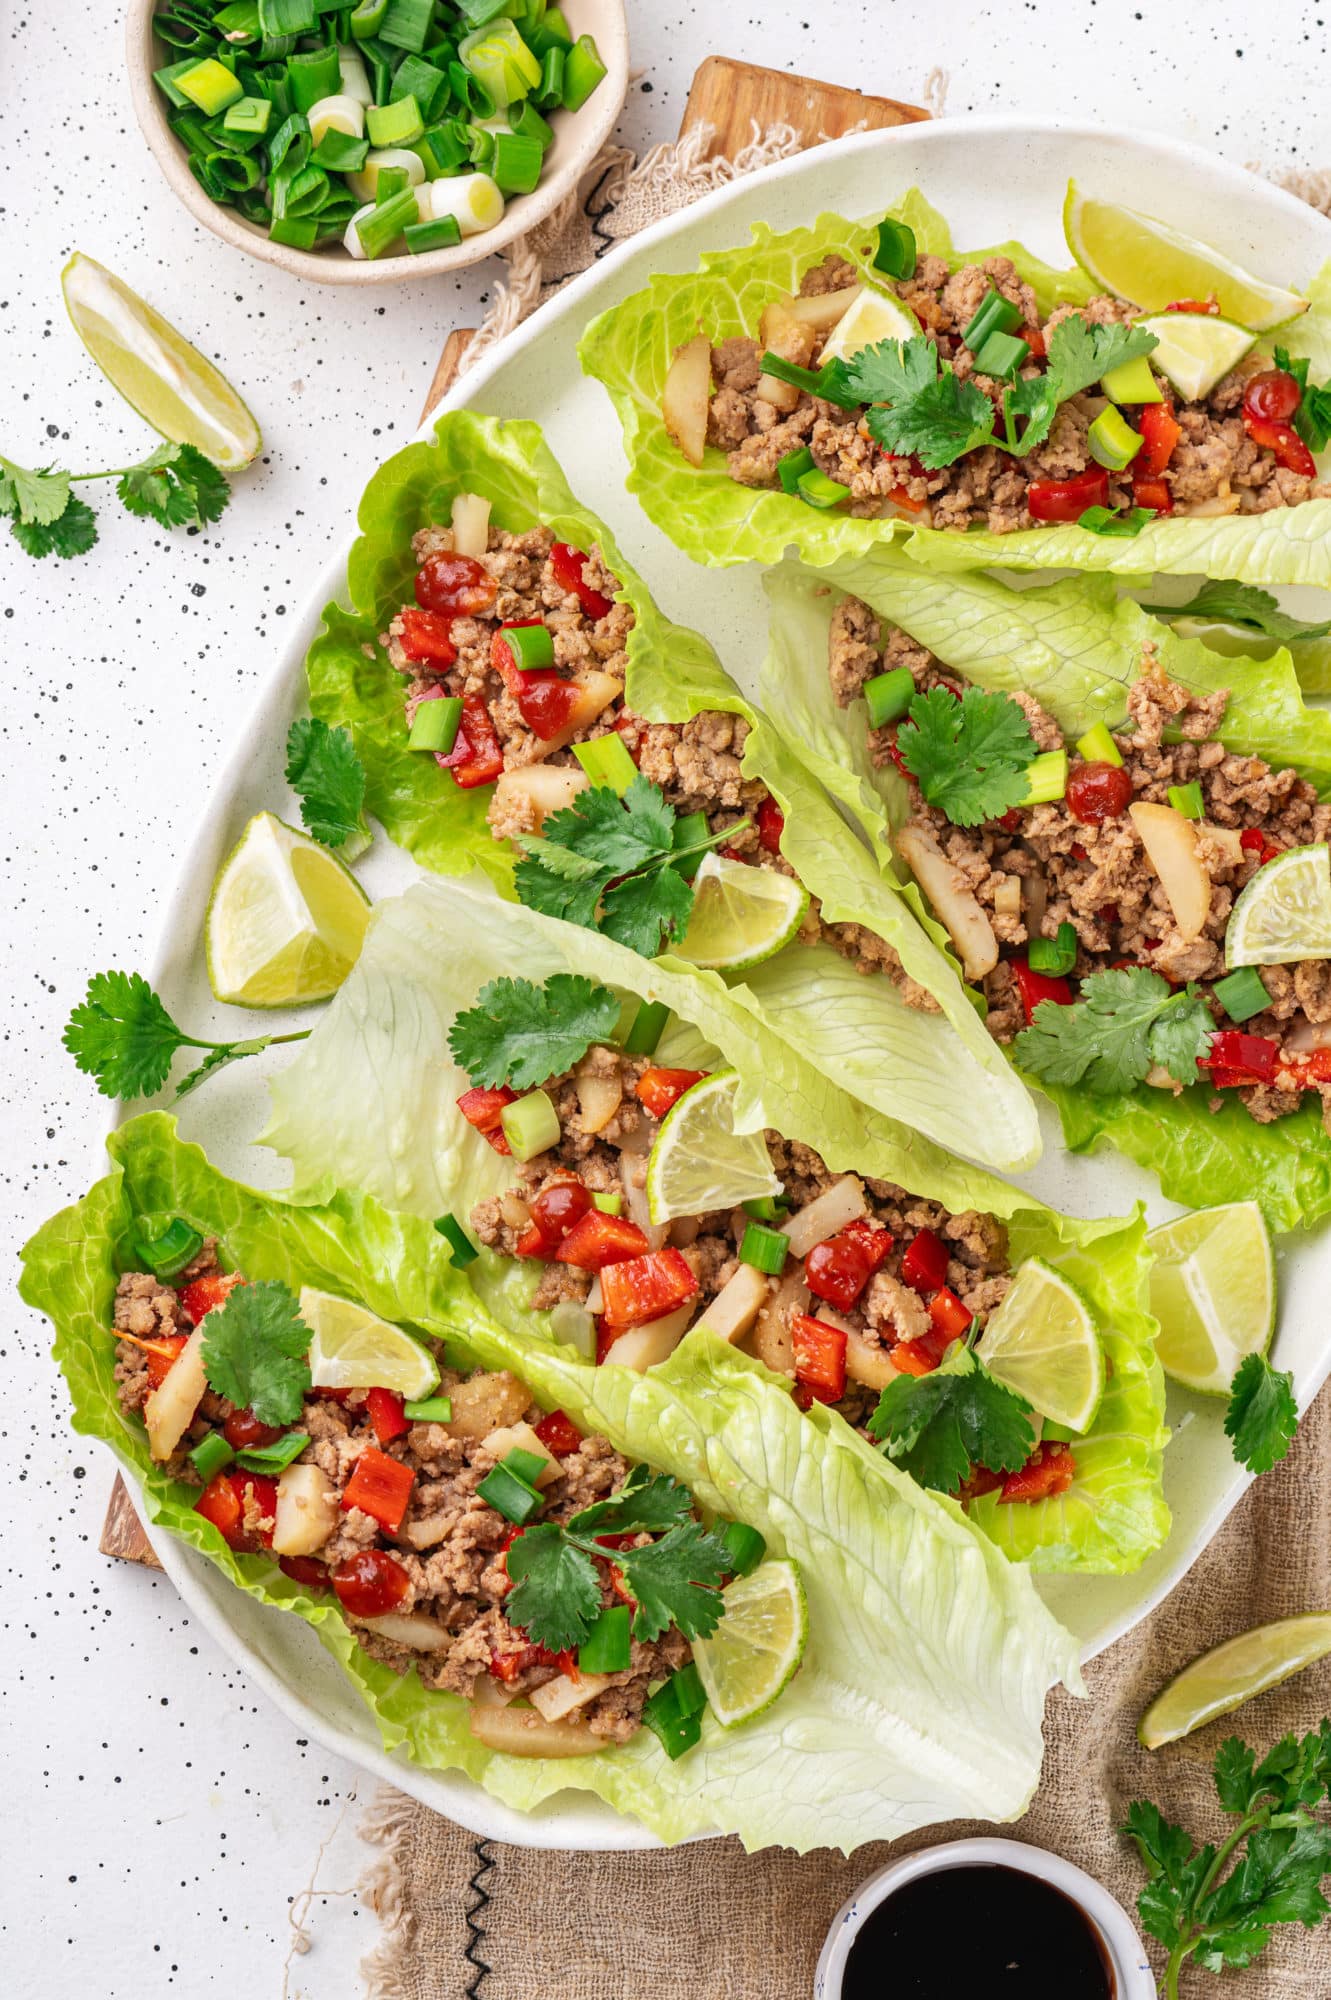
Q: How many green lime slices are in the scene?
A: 14